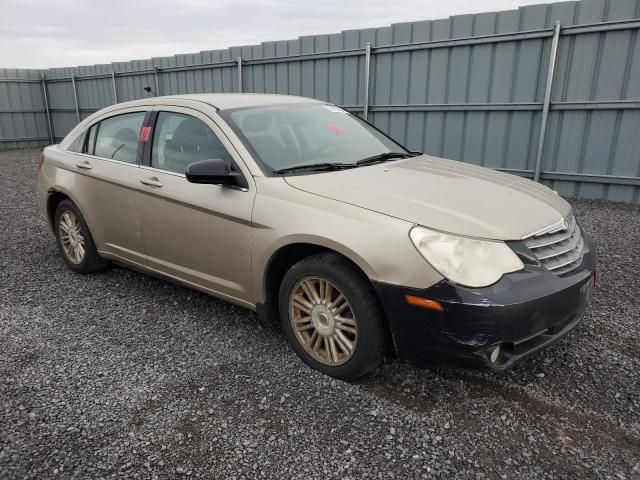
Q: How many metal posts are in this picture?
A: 7